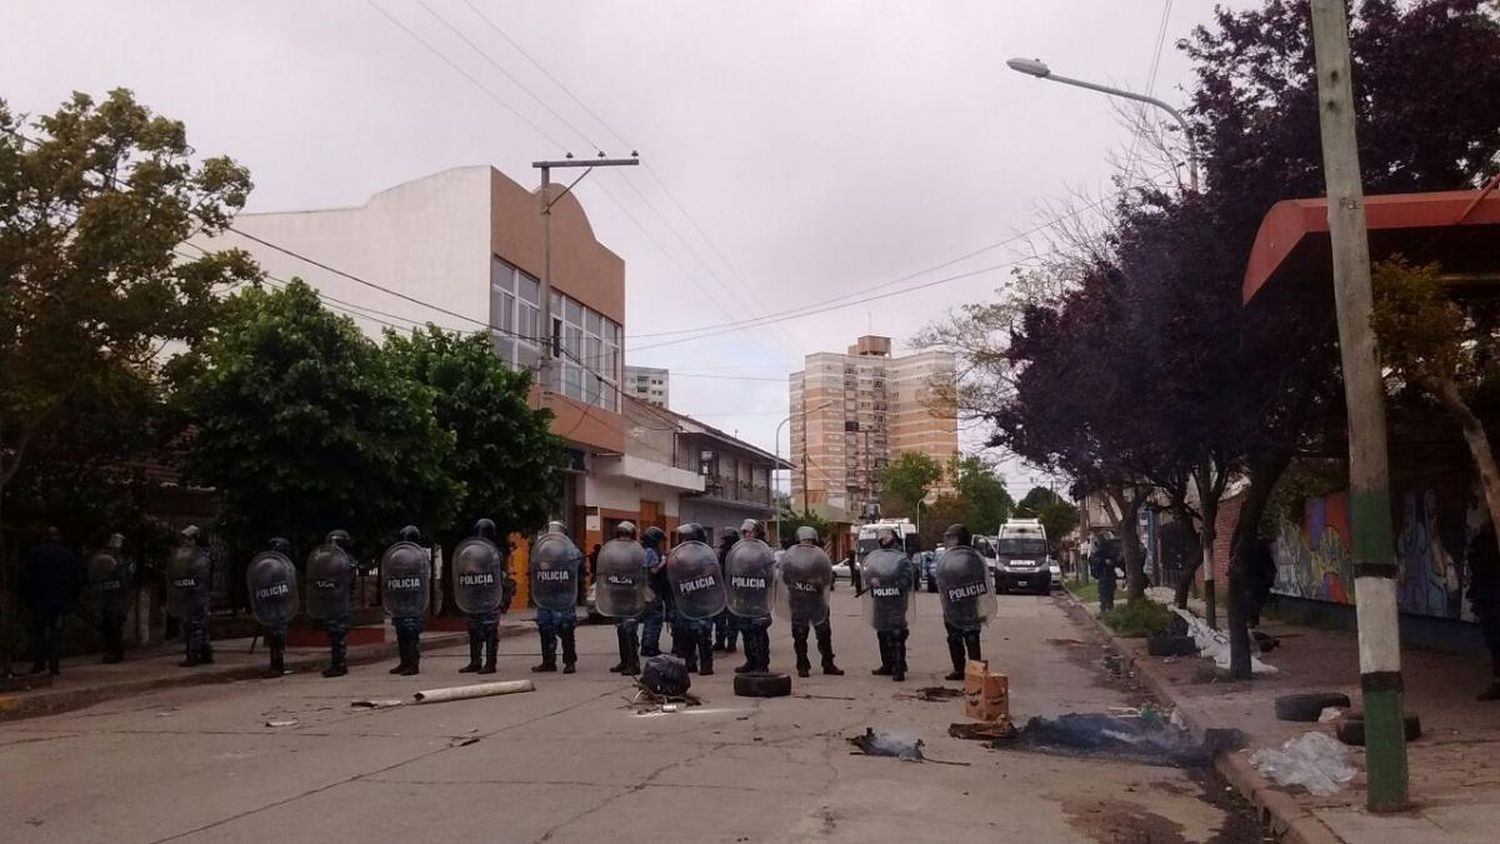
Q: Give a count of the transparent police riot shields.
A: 13